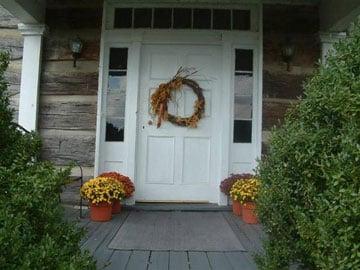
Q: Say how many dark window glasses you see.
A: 11